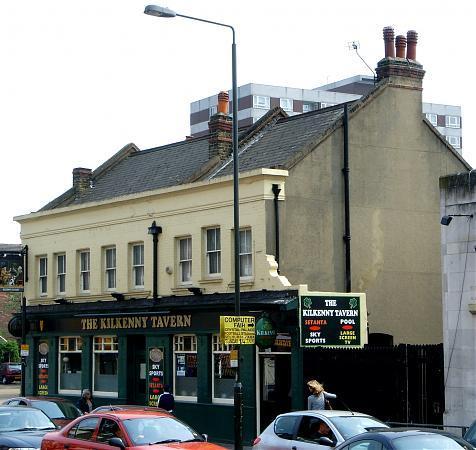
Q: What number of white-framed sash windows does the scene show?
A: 8